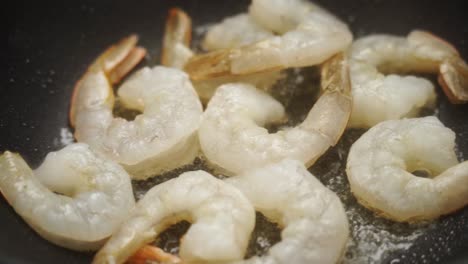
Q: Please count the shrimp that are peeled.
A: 9